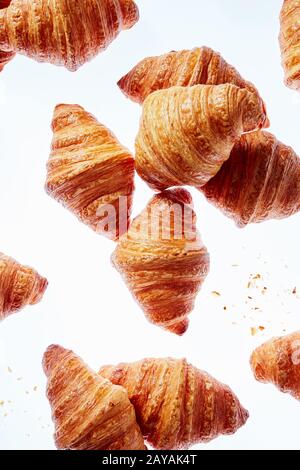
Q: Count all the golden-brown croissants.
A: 12